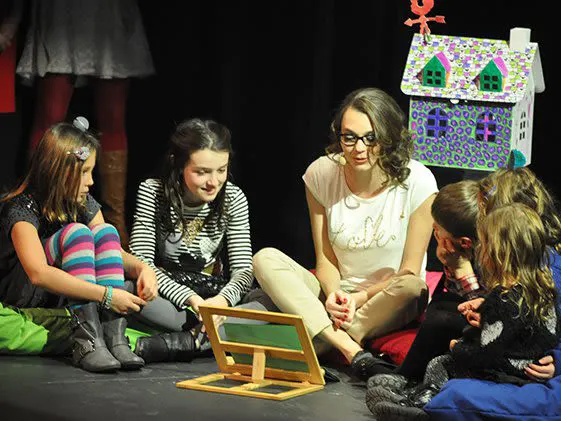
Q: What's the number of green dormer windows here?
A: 2